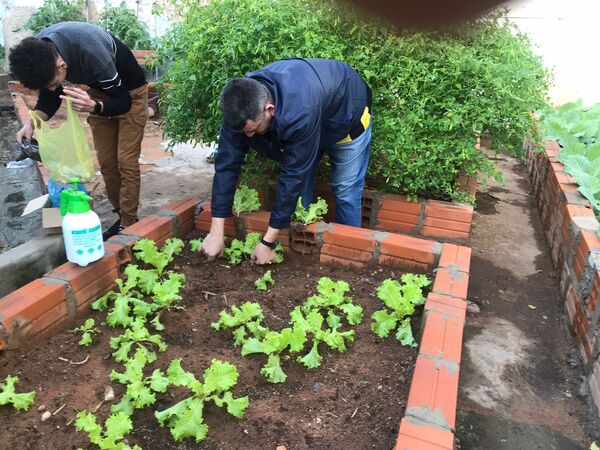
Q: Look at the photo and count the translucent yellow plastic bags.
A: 1